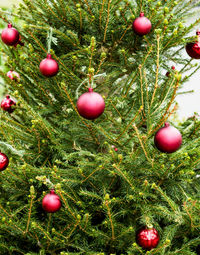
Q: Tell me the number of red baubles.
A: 11